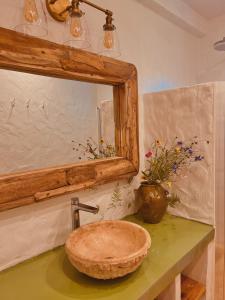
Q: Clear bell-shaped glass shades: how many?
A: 3